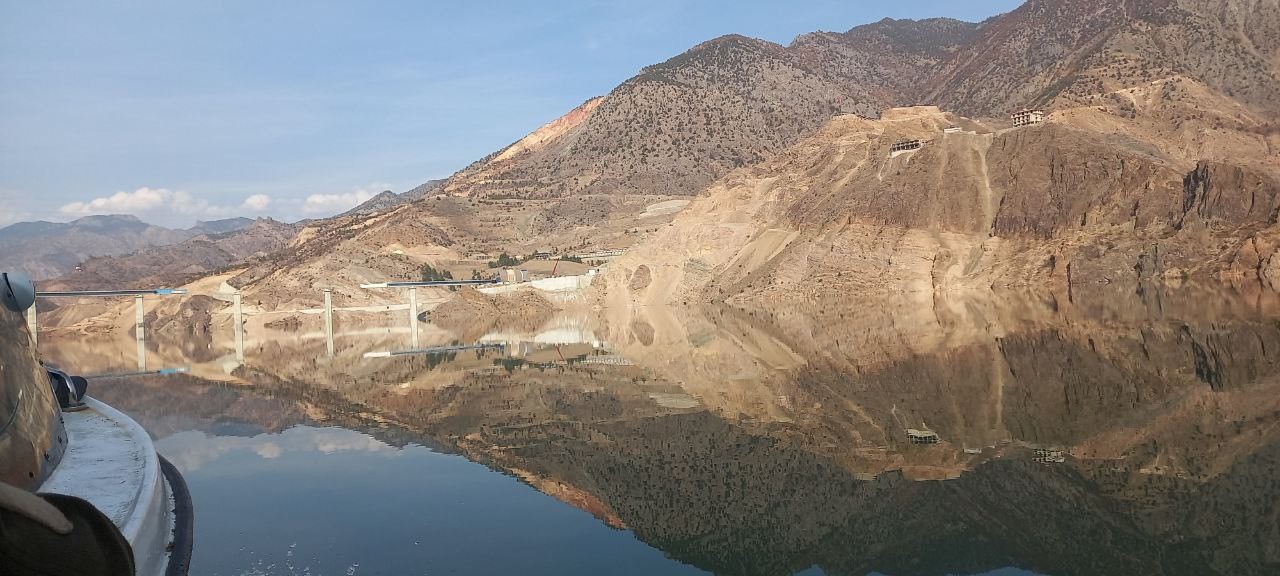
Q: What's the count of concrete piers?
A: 5